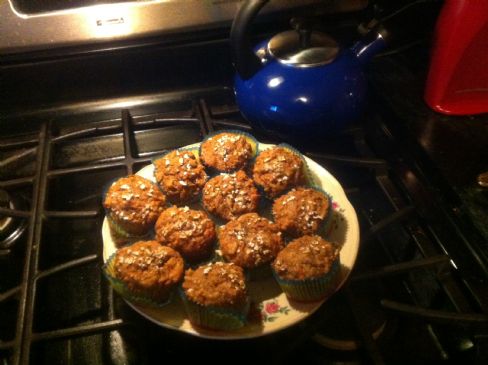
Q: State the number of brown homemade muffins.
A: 11